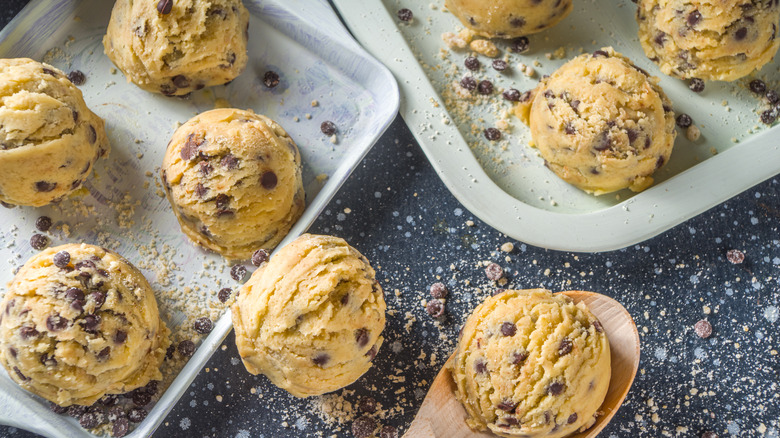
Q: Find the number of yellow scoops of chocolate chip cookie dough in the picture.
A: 9